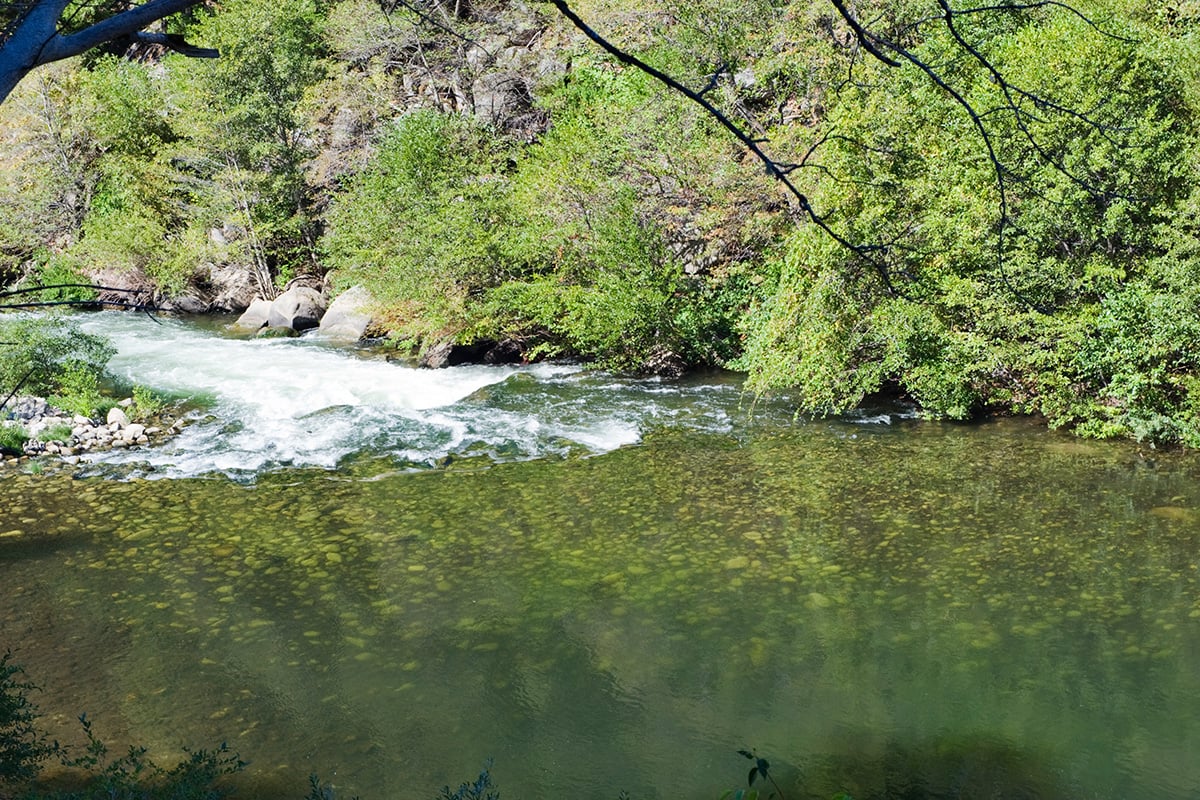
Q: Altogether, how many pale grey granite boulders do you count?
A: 3